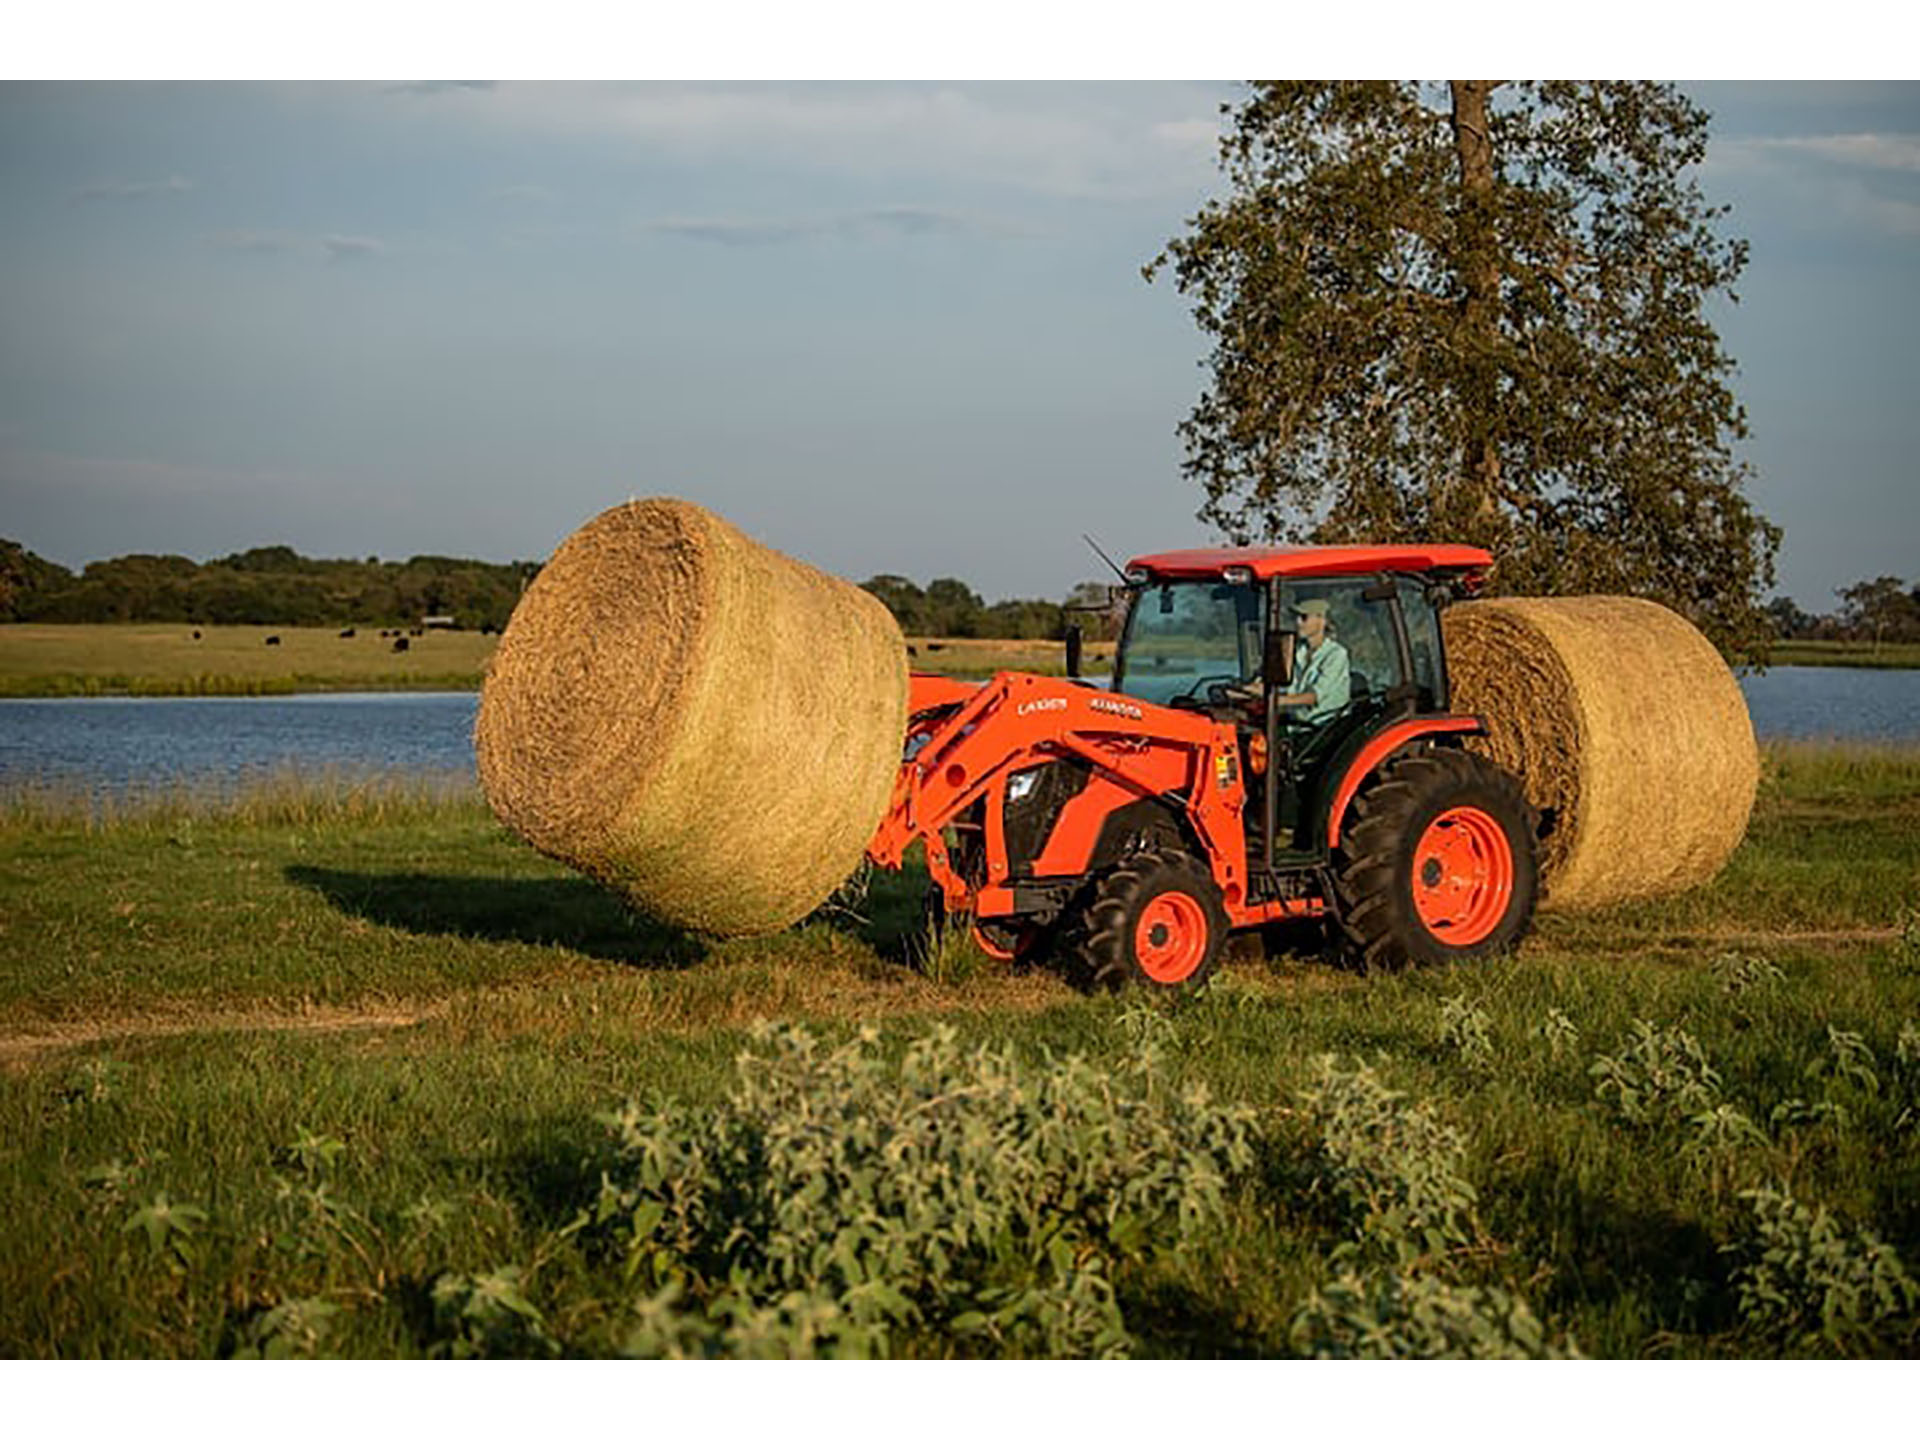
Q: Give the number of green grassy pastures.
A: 2